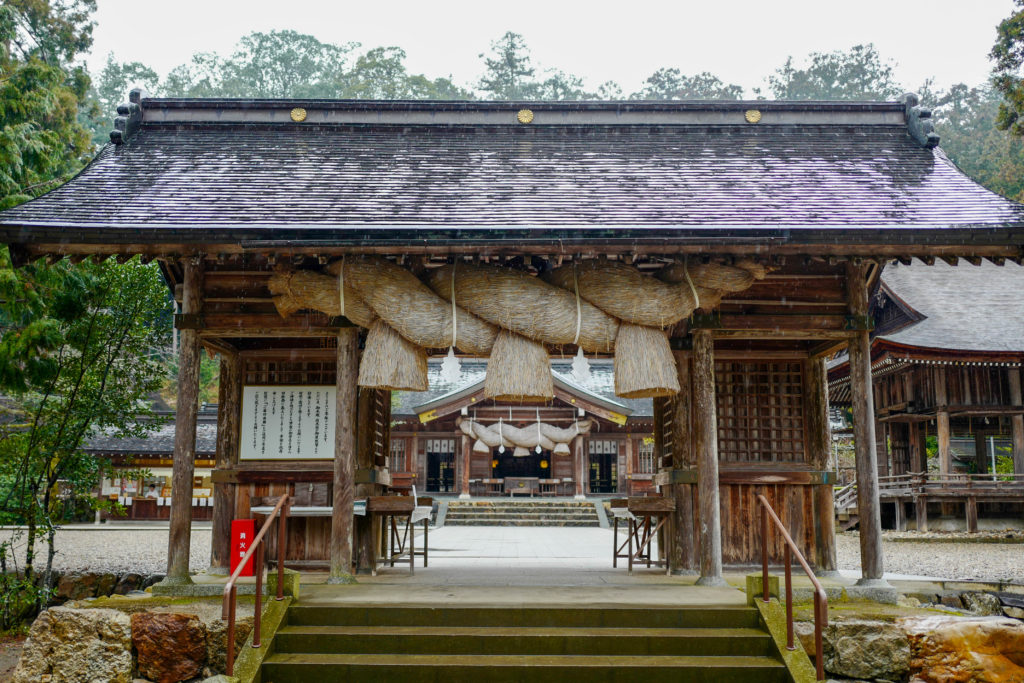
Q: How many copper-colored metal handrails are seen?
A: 2